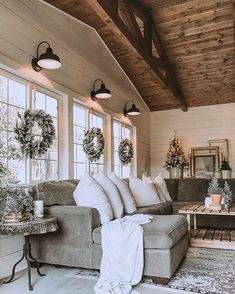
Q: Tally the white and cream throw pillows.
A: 6